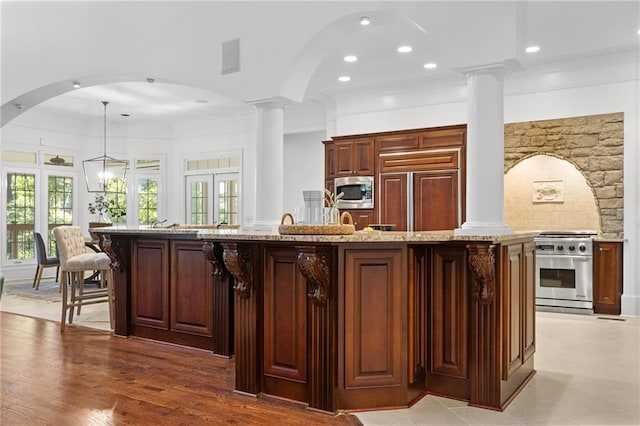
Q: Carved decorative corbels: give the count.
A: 5